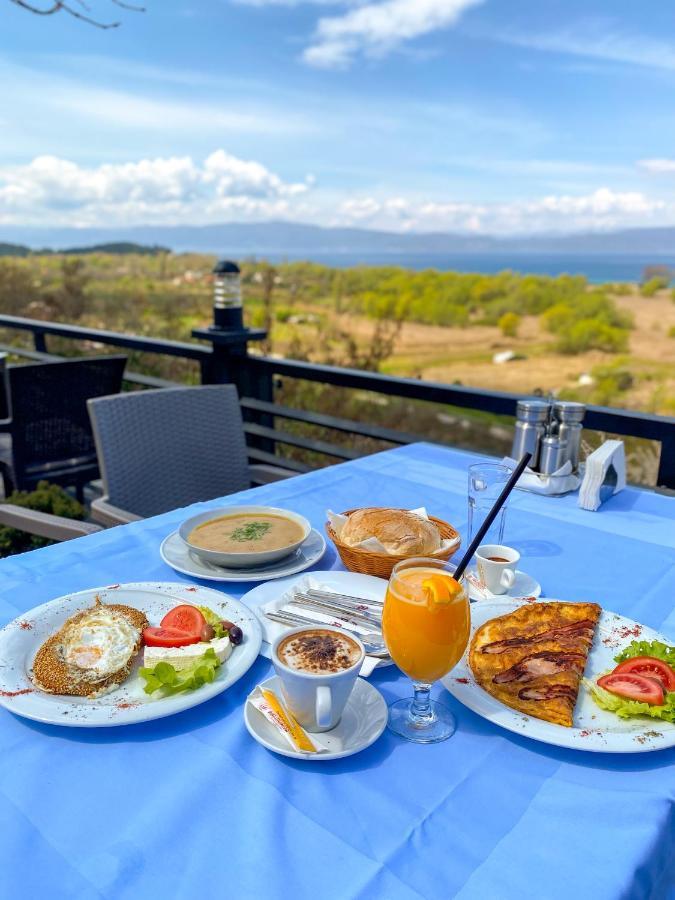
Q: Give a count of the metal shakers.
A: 3